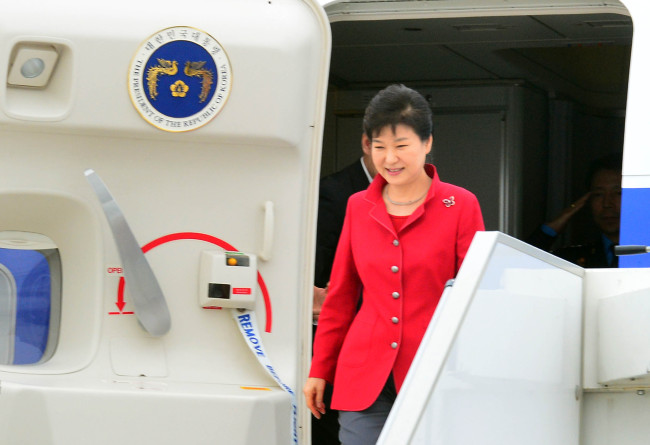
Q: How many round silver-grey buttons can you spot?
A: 5